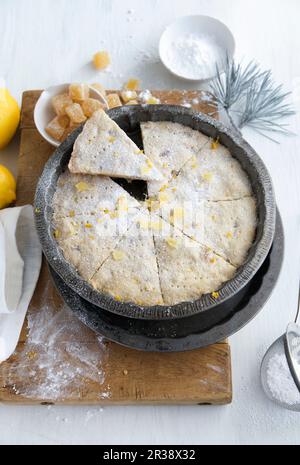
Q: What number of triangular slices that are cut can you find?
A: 8